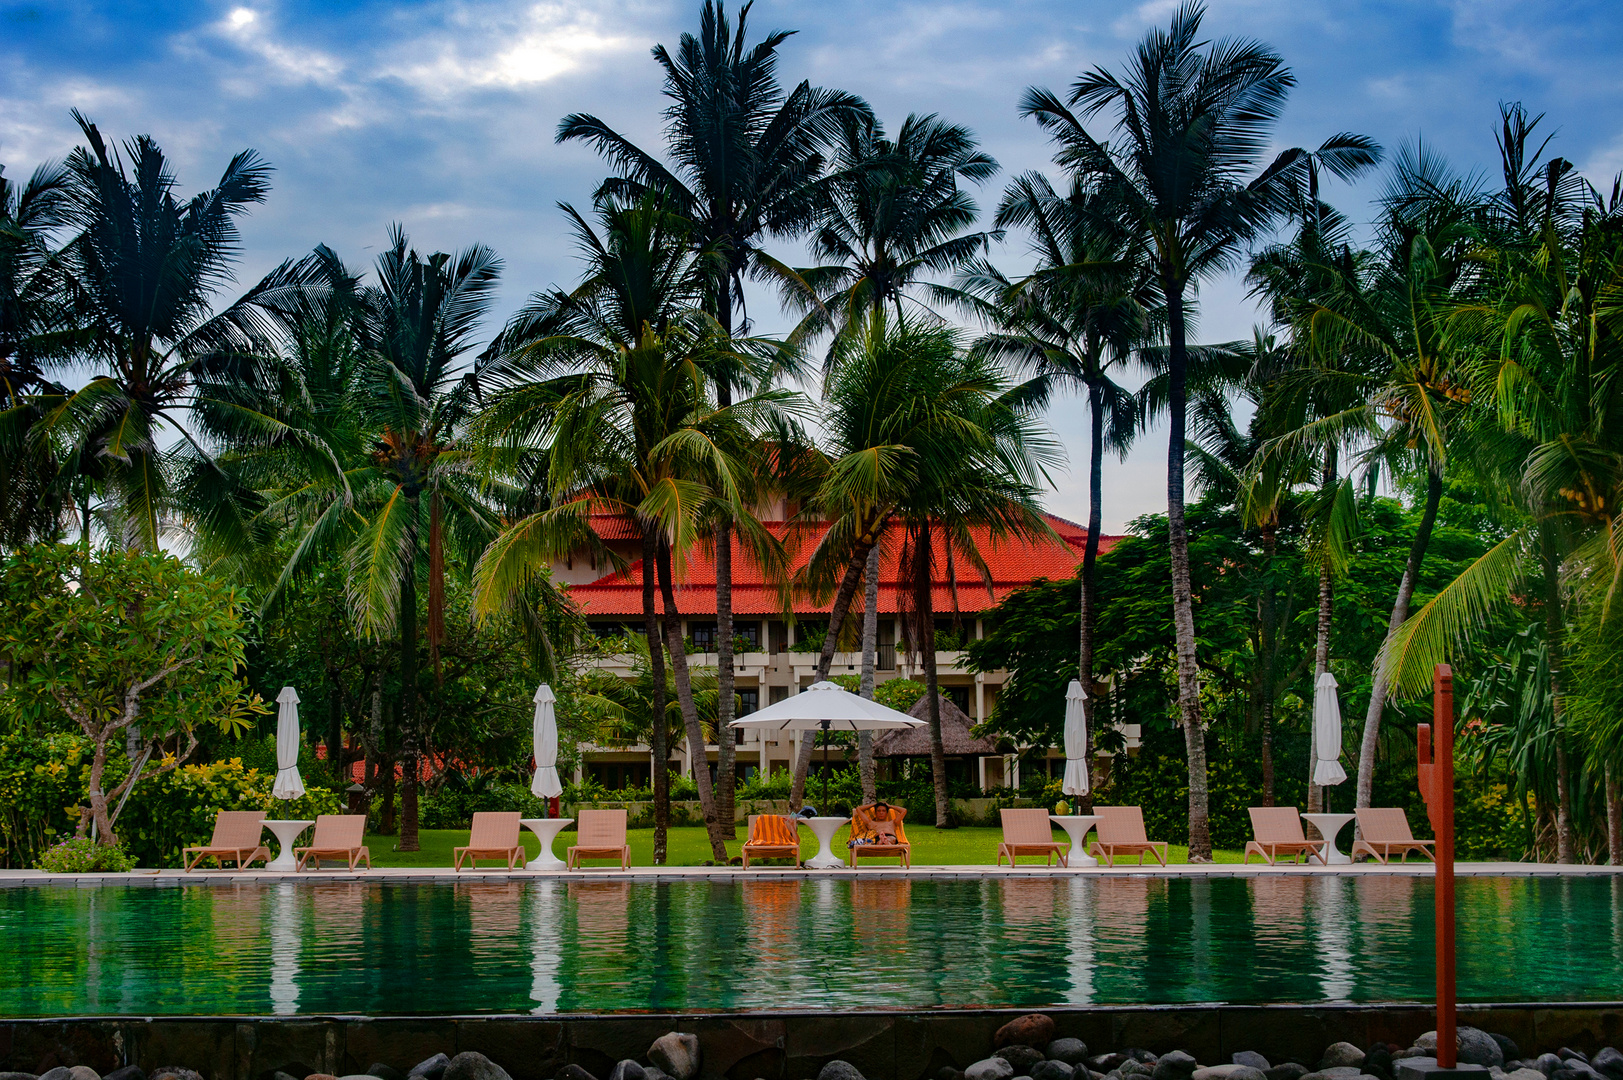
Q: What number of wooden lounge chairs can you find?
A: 10